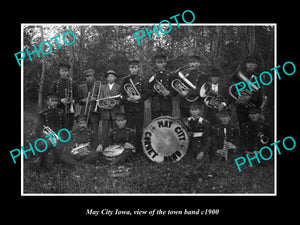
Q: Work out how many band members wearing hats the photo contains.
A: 14